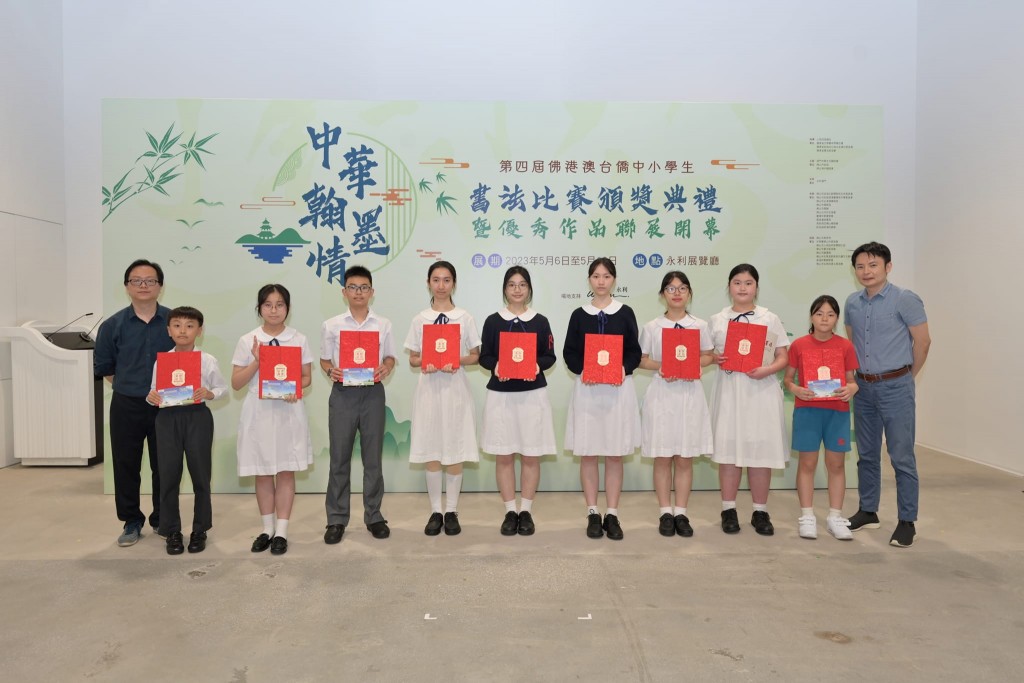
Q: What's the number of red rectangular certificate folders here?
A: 9